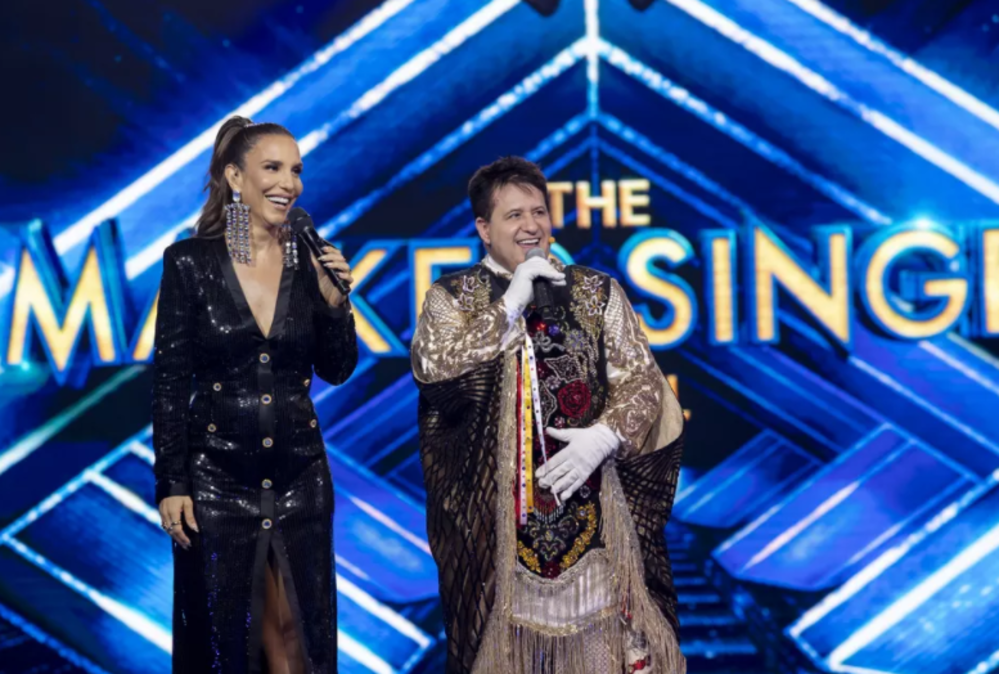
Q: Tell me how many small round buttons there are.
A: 9